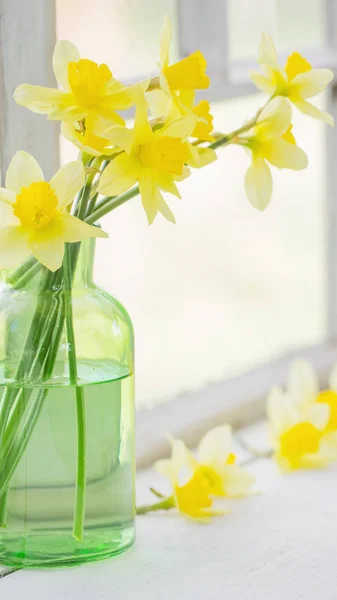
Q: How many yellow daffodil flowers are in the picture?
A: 12